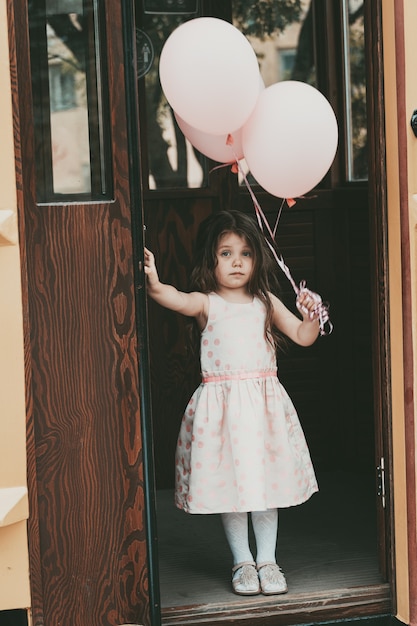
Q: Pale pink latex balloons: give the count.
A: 3